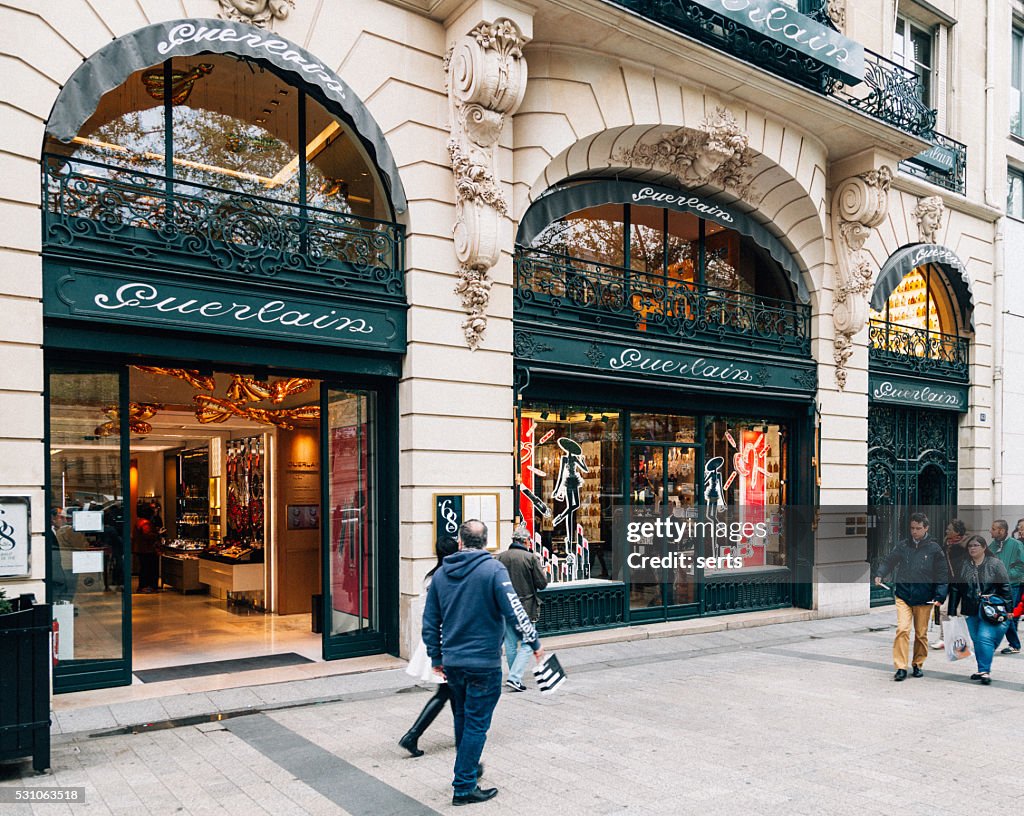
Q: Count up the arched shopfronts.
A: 3